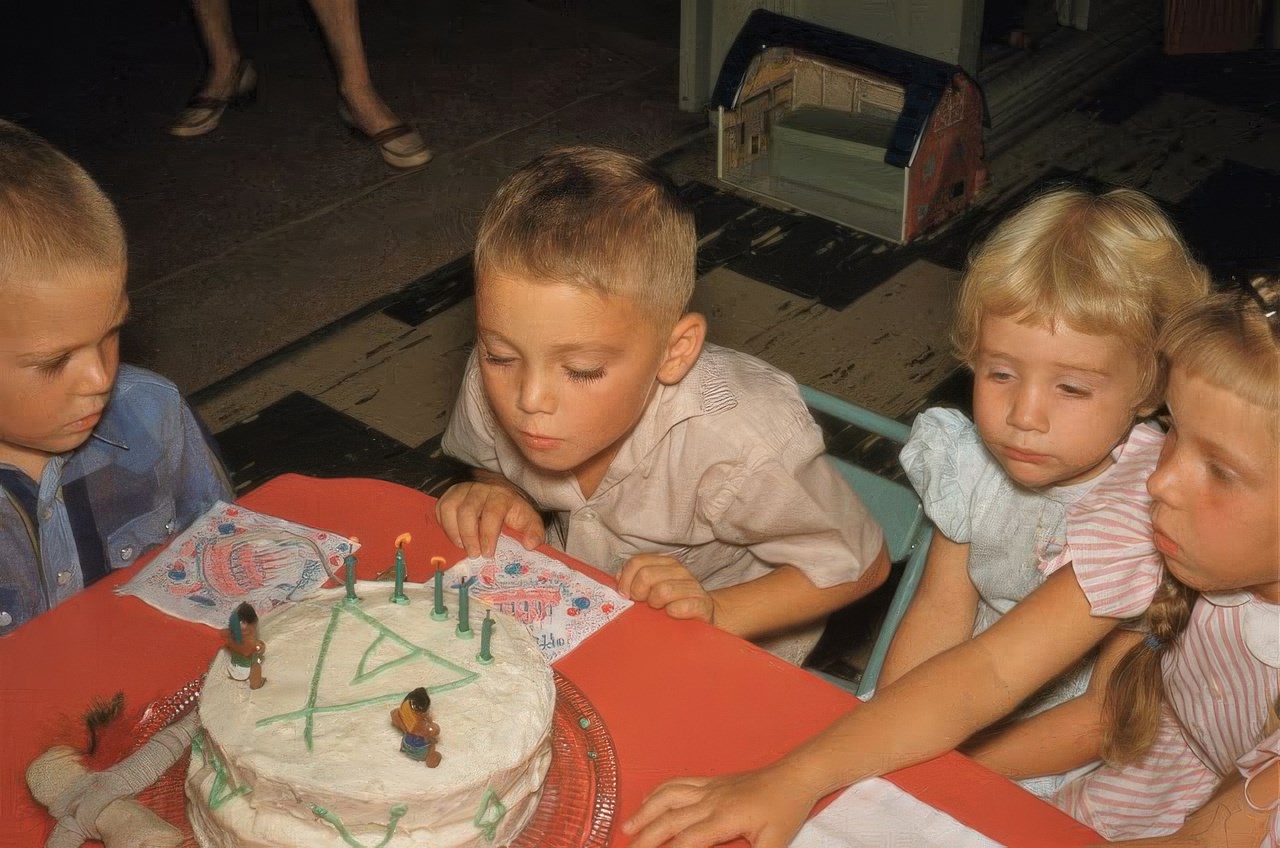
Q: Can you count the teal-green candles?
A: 5